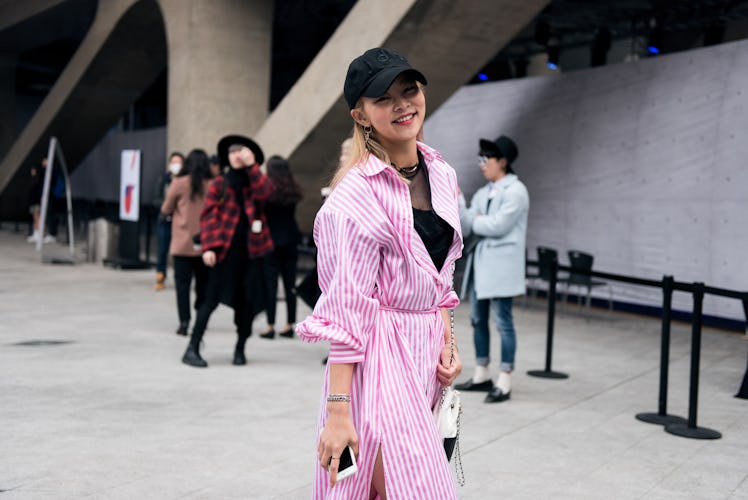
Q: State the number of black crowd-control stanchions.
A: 3